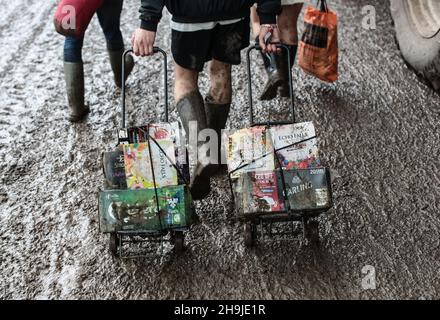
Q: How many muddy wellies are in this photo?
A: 6